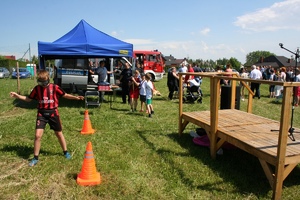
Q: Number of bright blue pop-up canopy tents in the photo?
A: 1